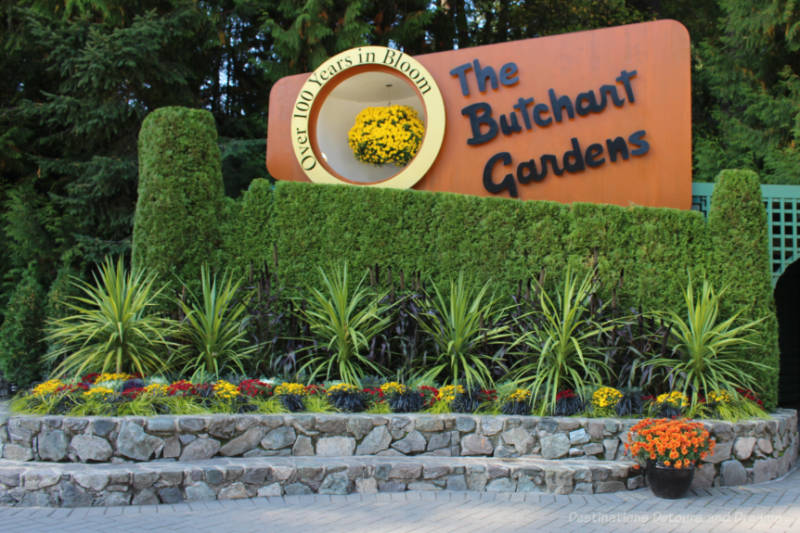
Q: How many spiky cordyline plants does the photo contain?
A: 6